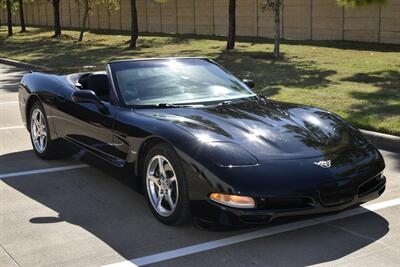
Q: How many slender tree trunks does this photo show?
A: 7